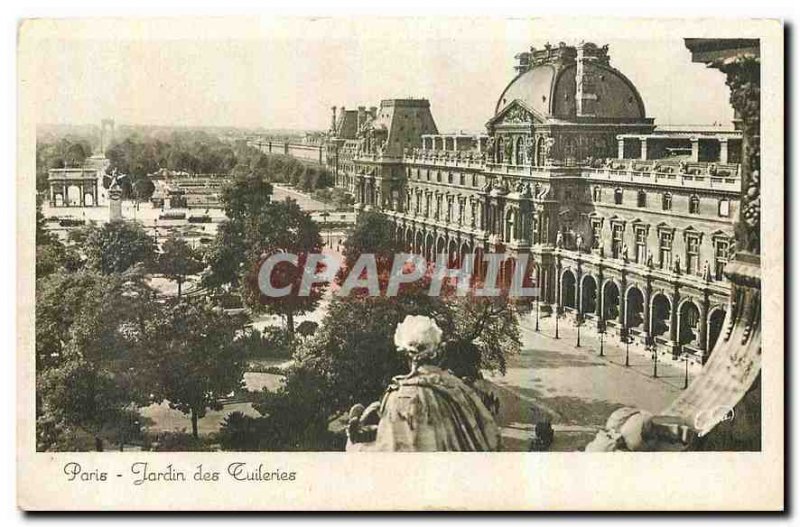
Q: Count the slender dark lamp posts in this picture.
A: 7